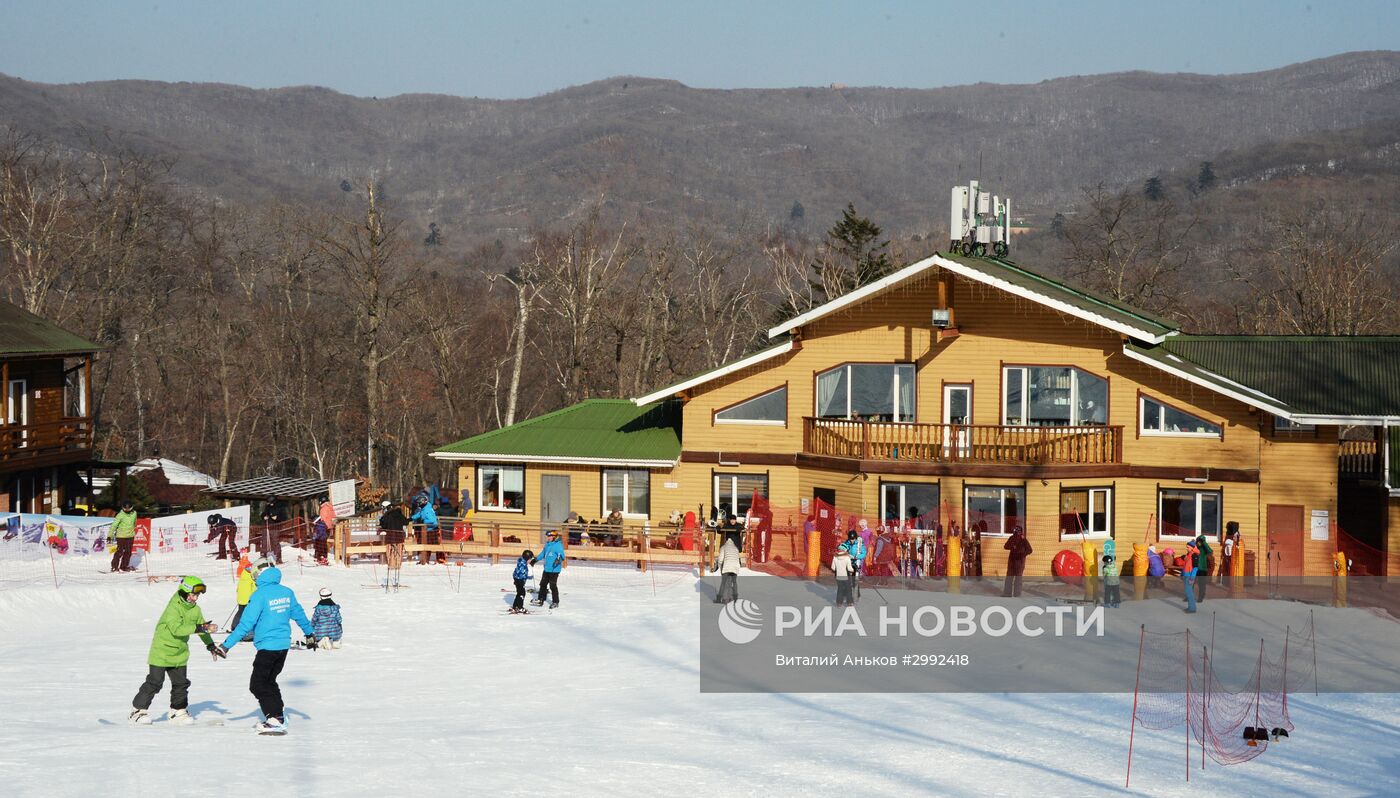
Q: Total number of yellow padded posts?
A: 6